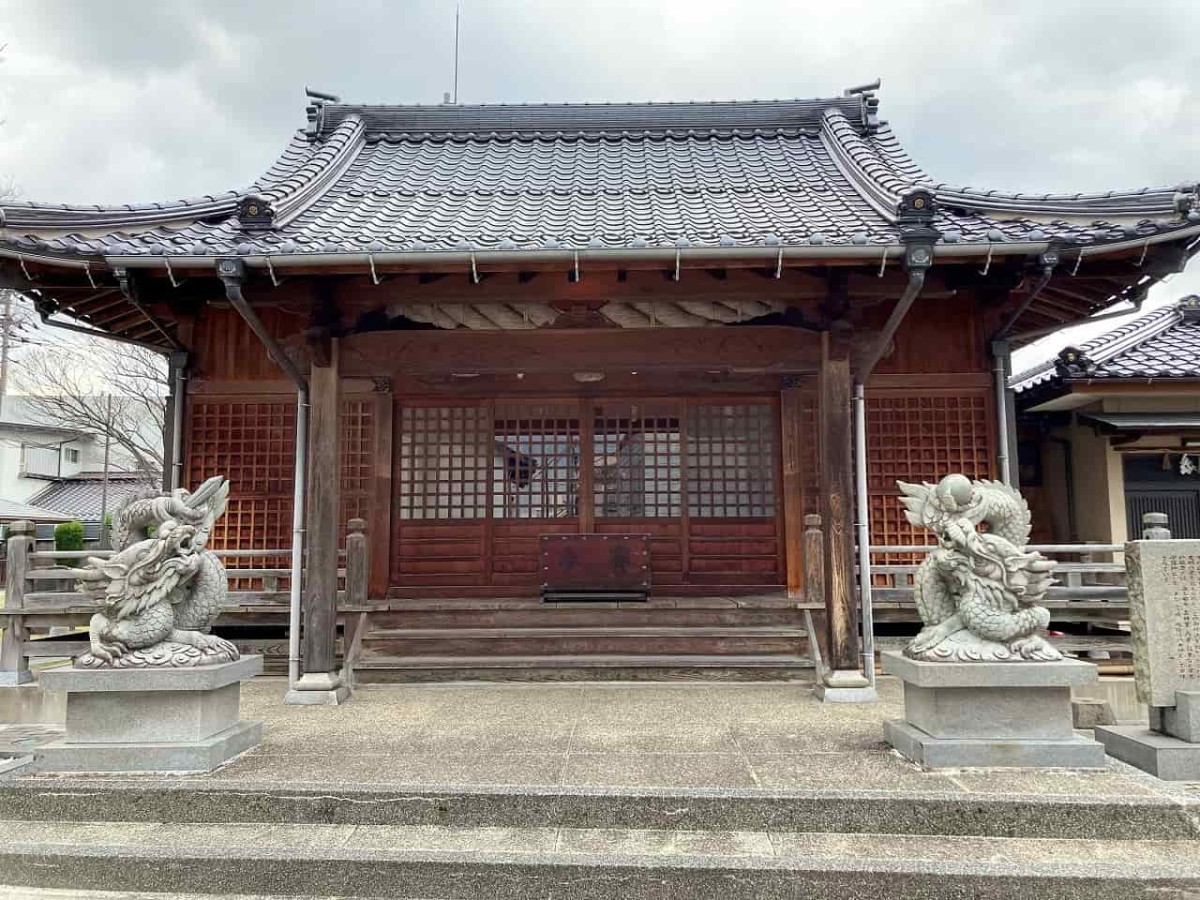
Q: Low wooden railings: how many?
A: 2